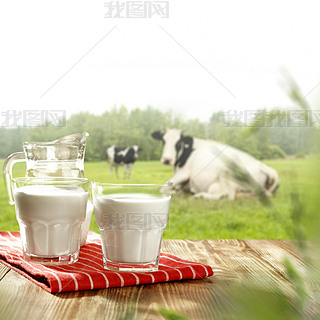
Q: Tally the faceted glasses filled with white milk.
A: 2